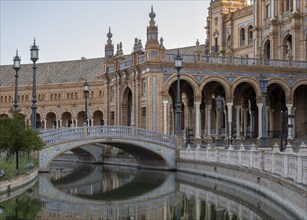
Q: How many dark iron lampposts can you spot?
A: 4